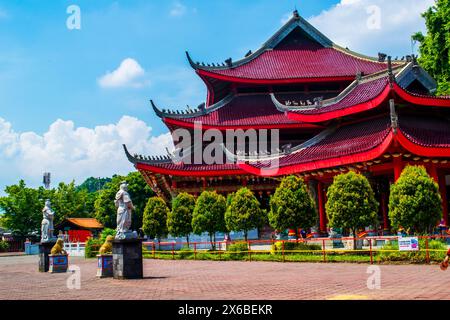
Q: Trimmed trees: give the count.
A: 7